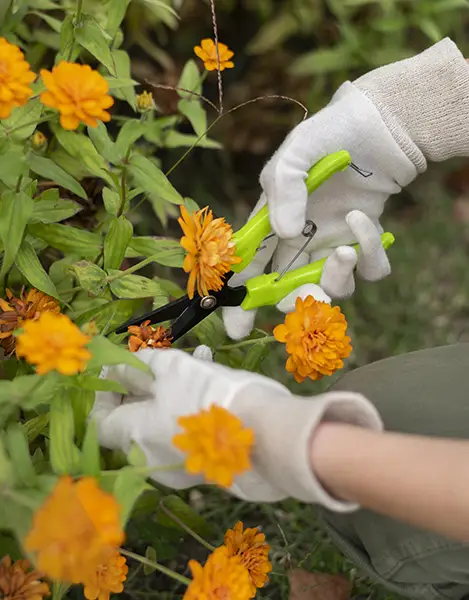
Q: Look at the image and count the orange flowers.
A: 14